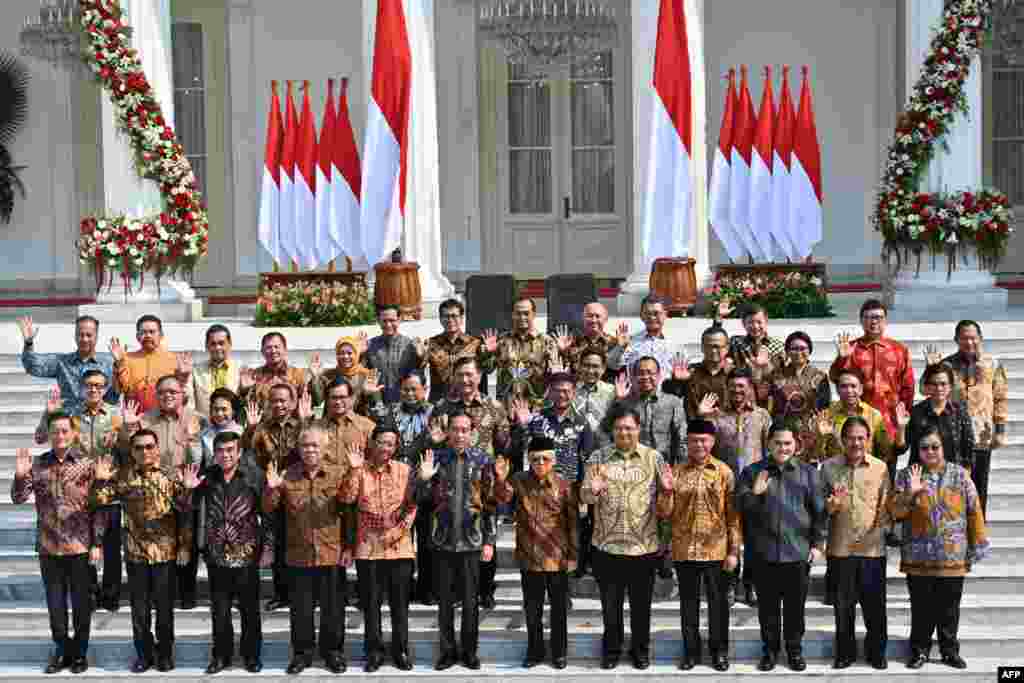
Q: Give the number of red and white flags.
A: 12